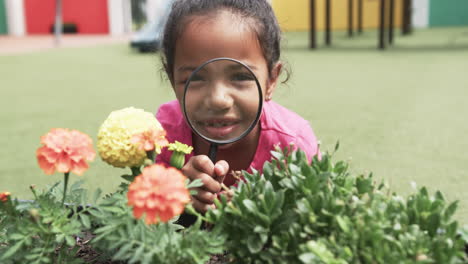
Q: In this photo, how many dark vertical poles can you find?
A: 7